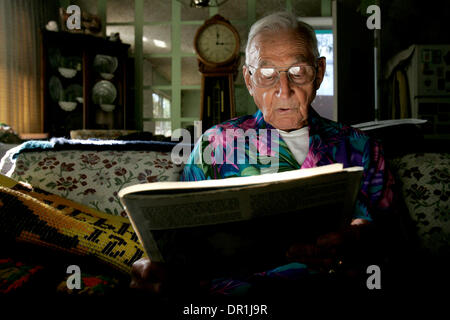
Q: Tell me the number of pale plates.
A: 2